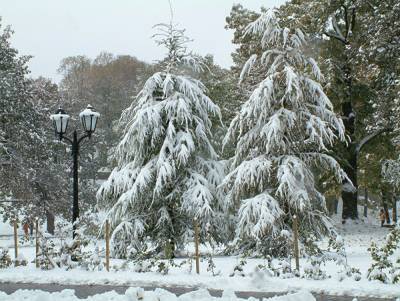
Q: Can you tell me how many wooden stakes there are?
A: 5